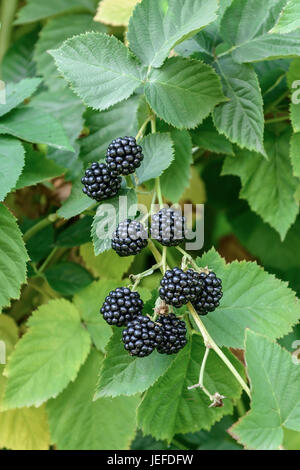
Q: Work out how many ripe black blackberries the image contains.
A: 9